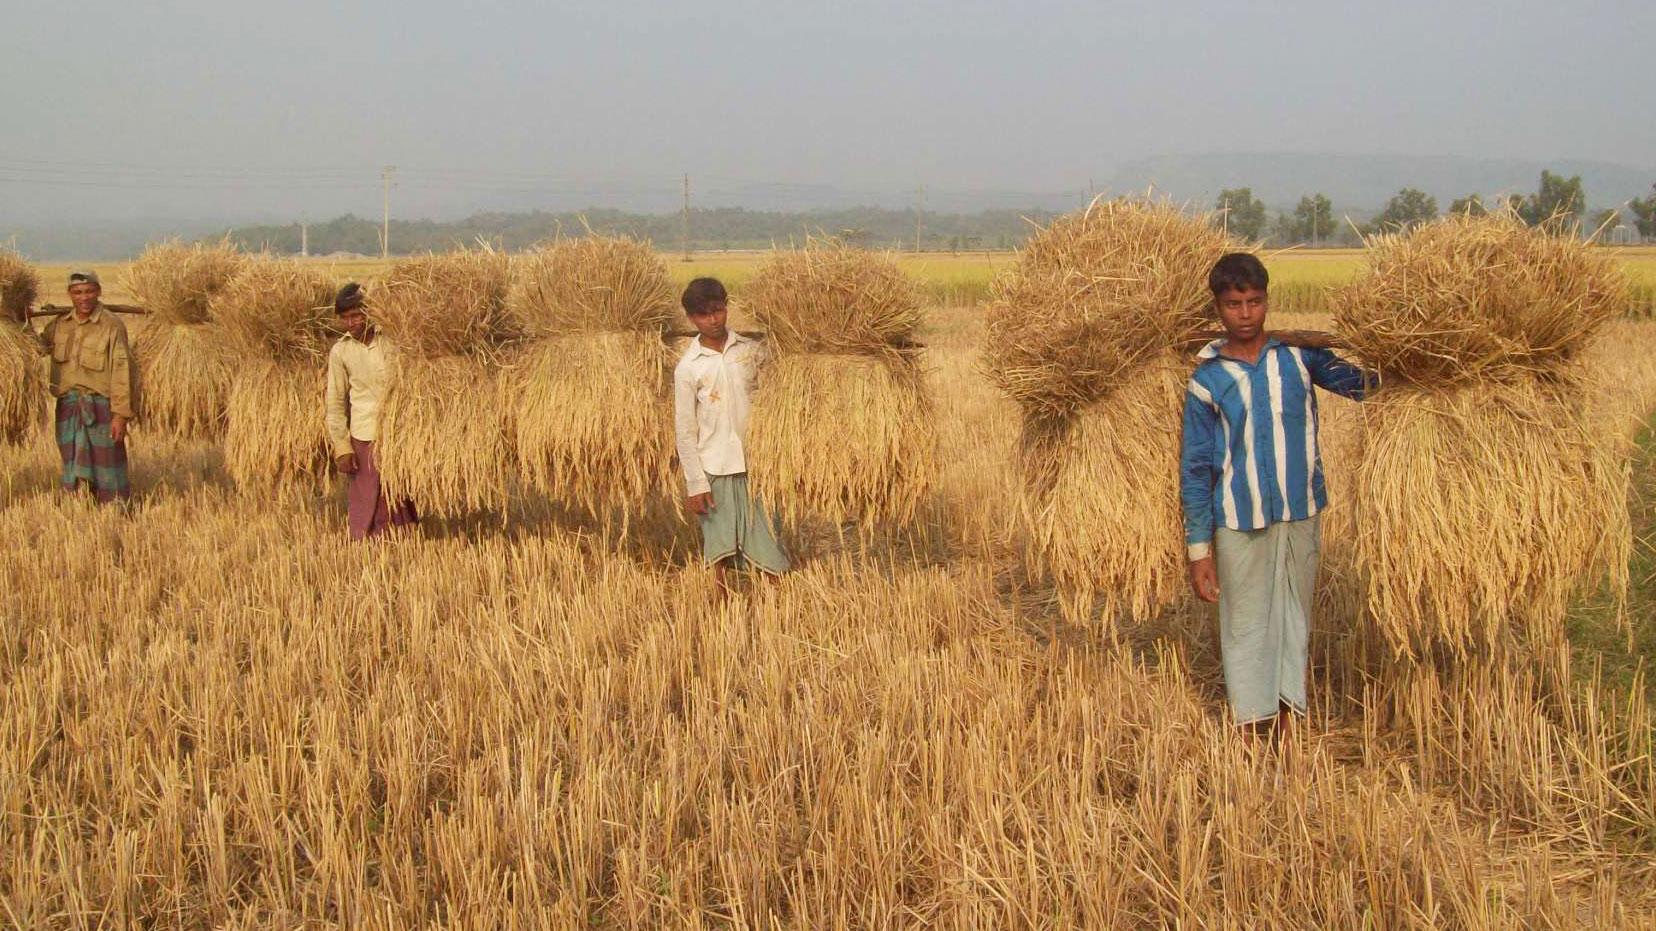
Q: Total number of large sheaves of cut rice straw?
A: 8